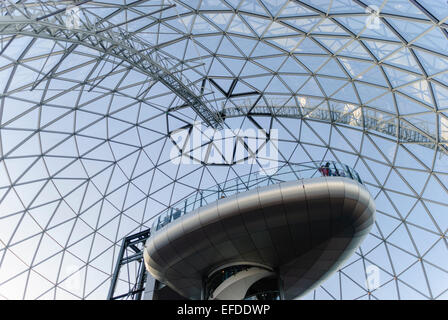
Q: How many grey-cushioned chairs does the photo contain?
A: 0